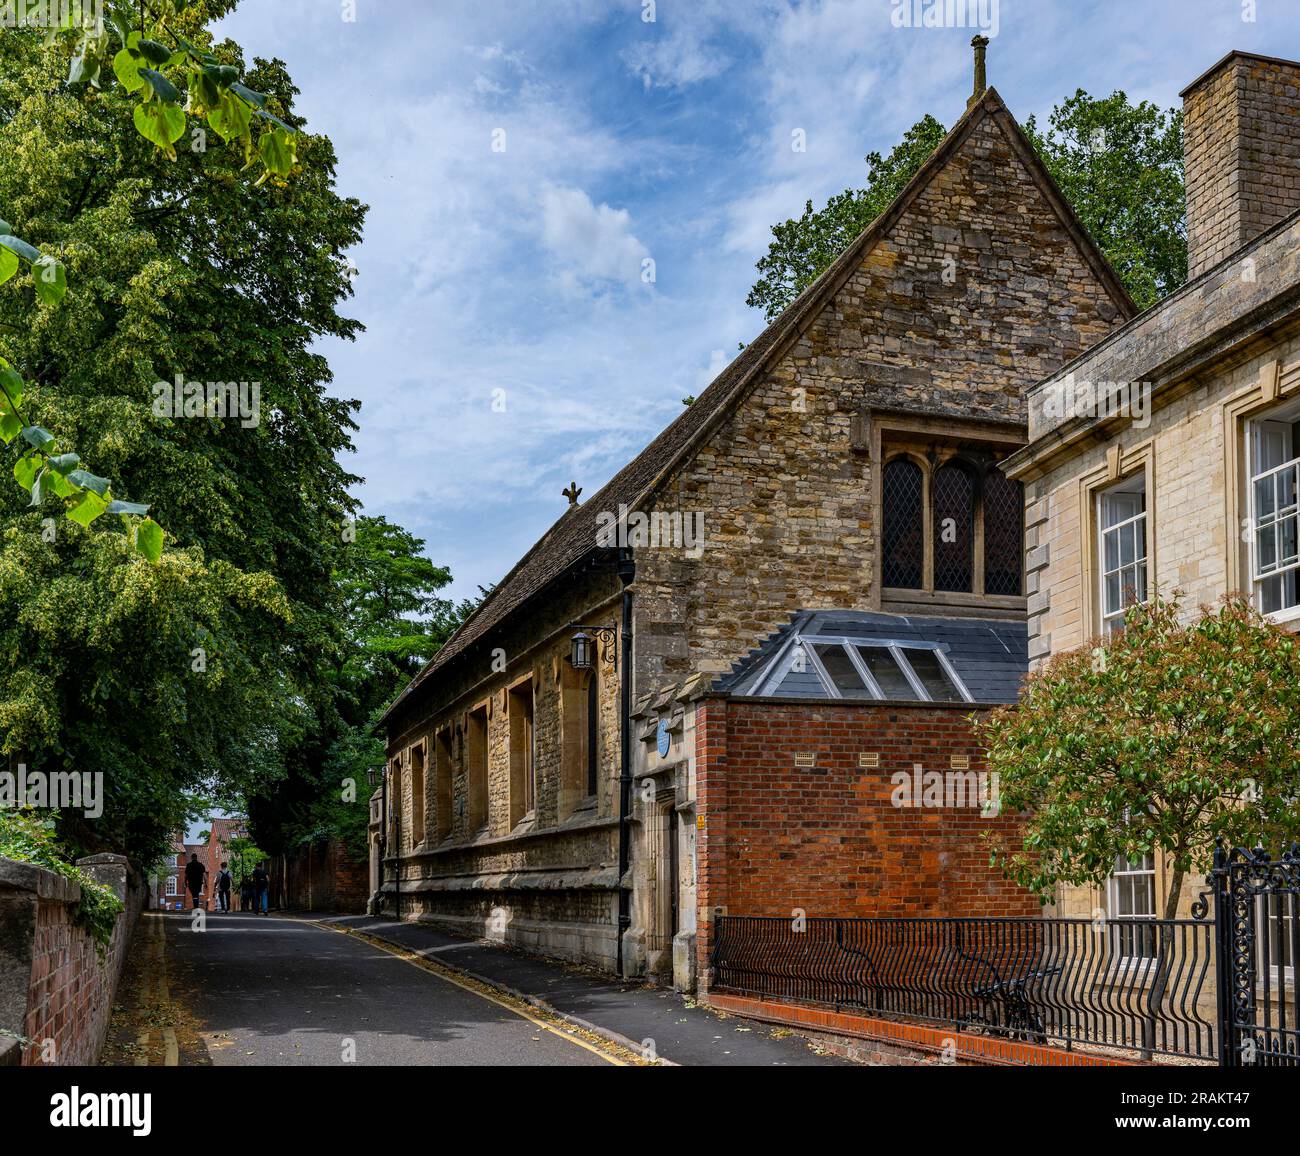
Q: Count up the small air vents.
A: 3